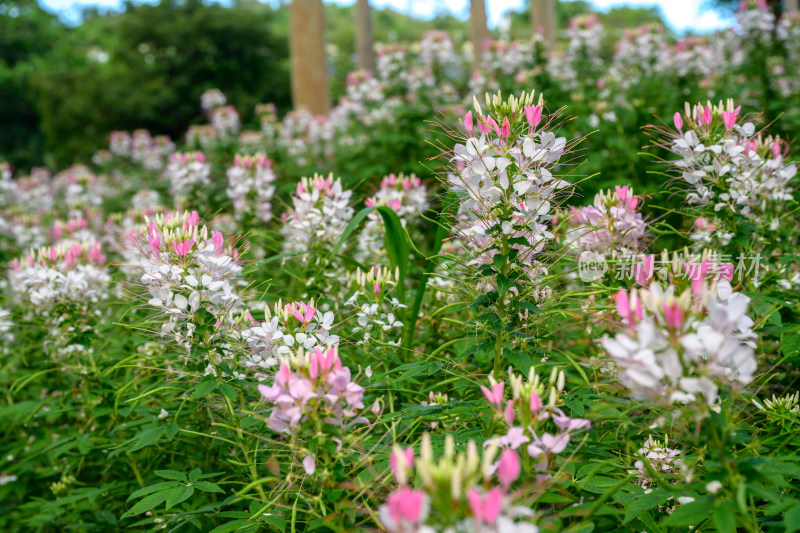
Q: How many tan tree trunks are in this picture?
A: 4